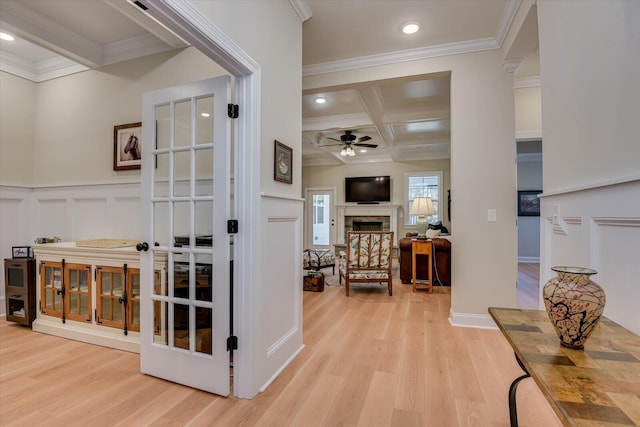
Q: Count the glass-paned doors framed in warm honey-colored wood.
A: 4